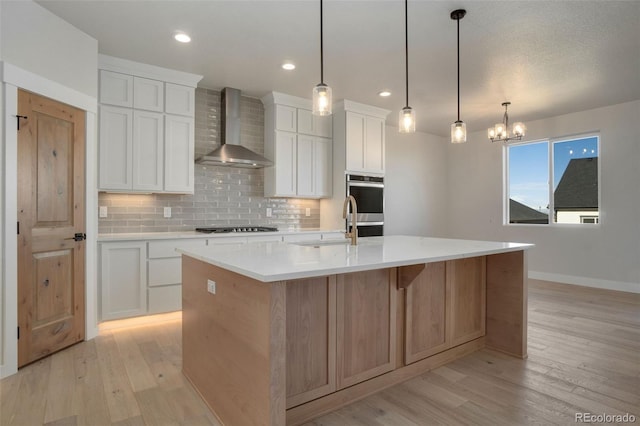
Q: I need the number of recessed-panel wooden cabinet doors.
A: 4